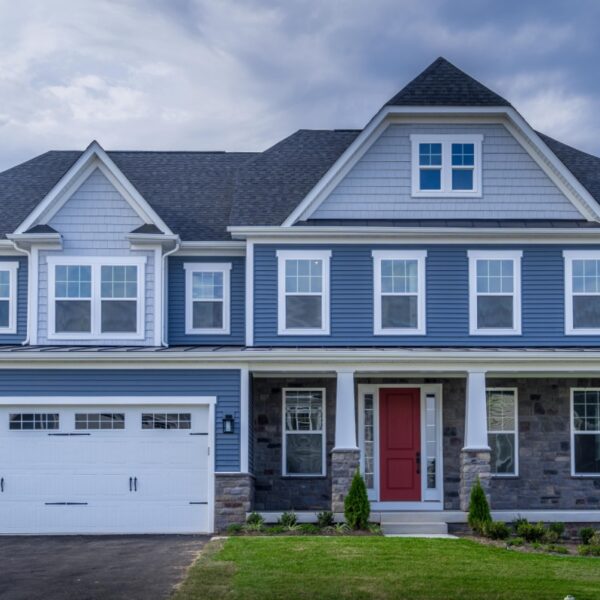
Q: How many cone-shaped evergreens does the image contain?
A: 2